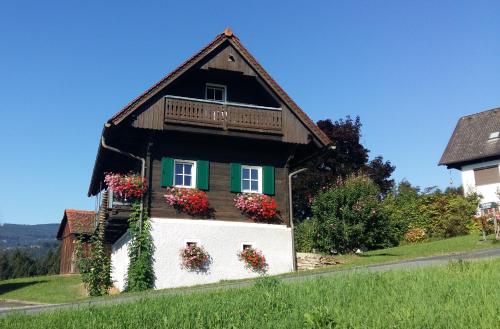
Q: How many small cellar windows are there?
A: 2